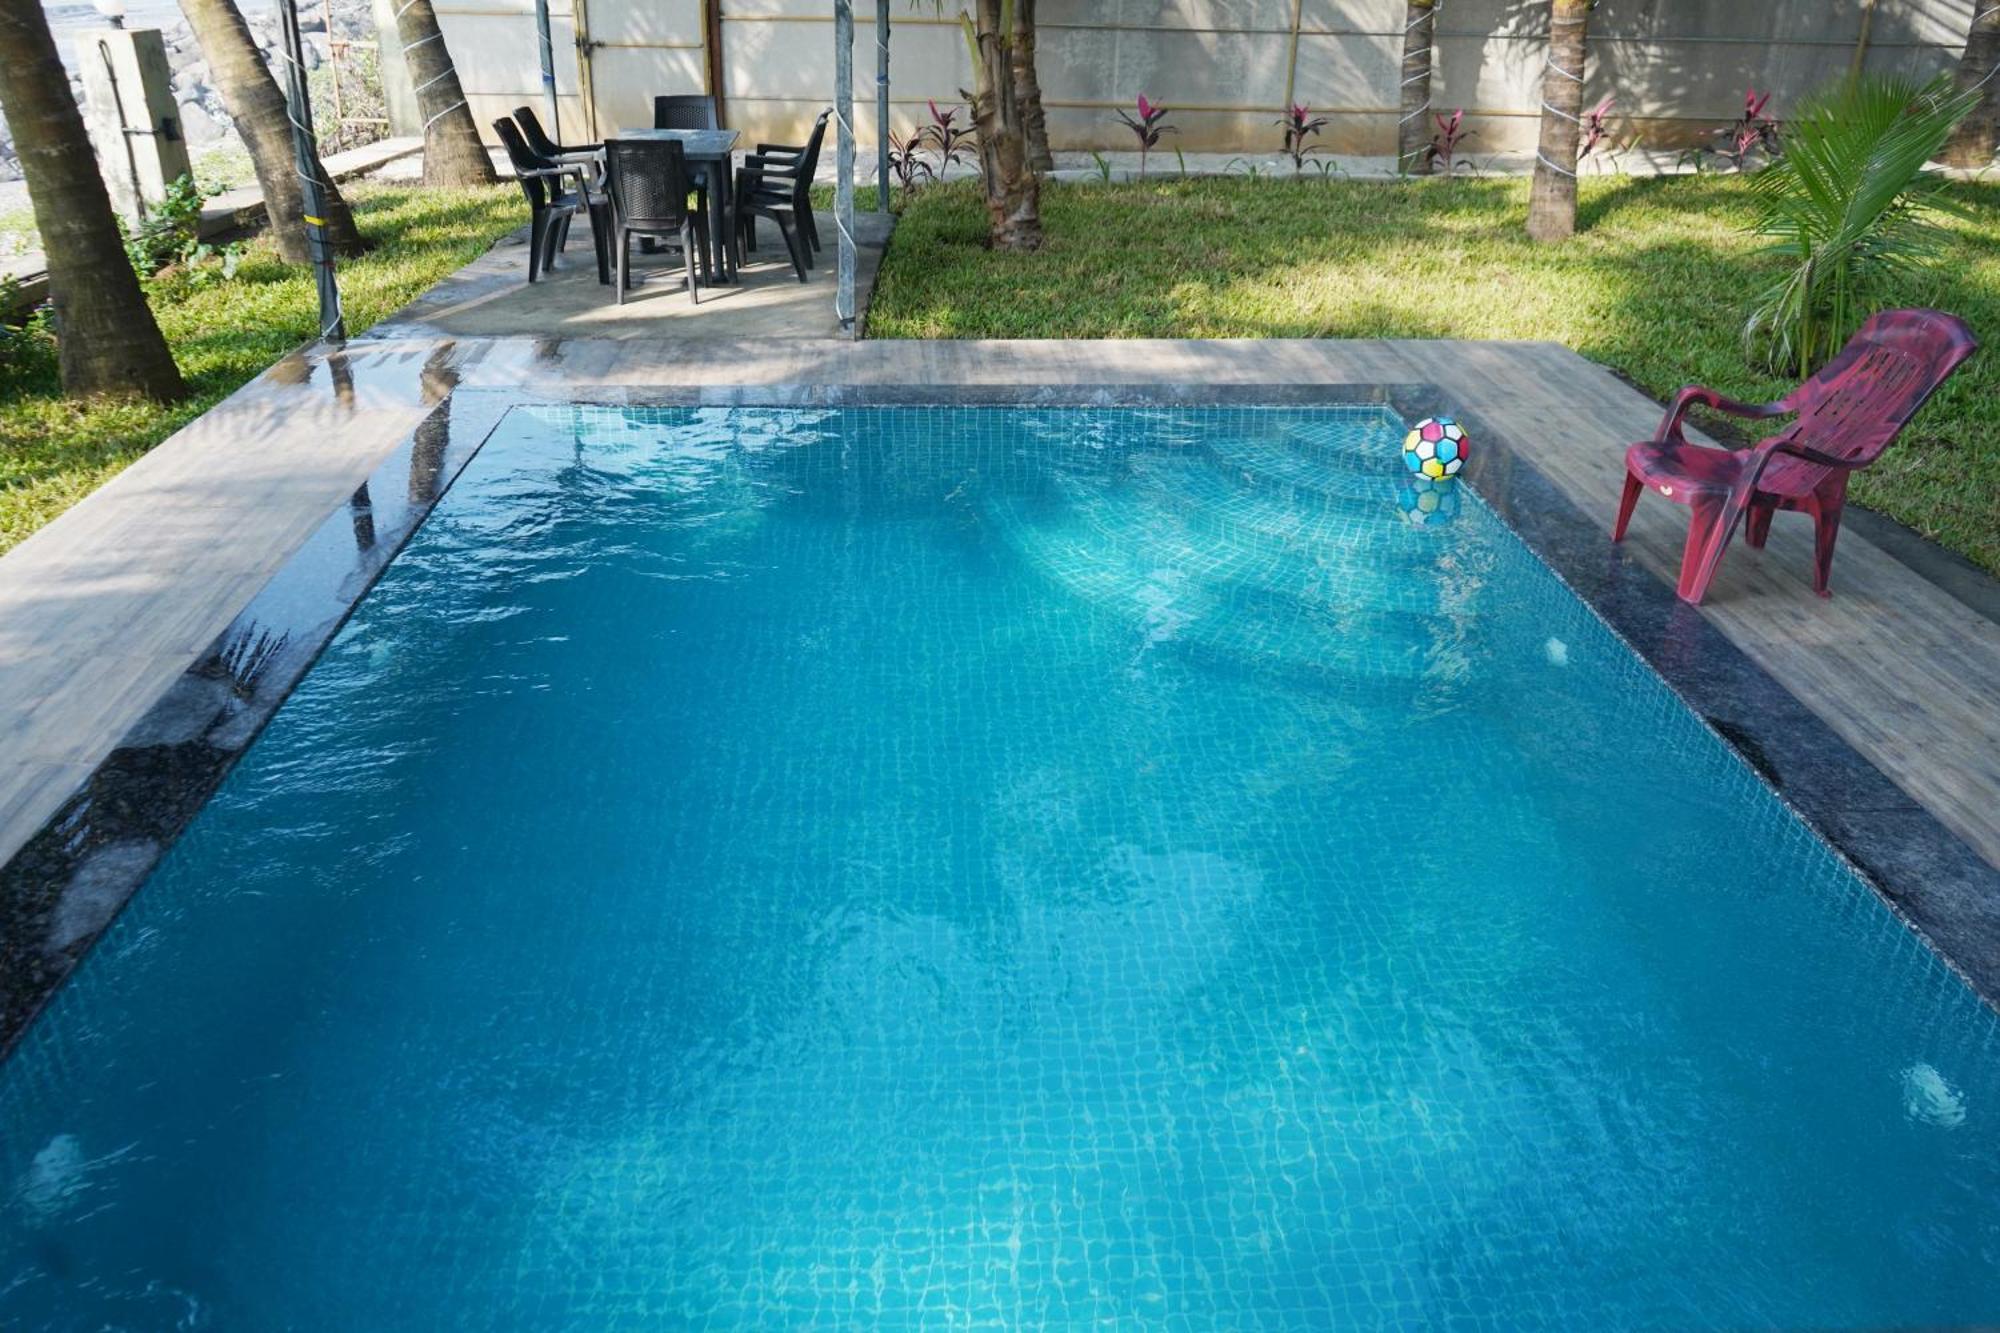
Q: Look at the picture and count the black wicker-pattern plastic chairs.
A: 6